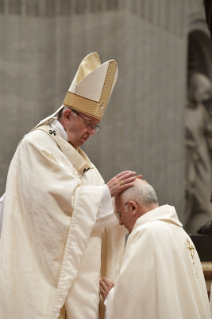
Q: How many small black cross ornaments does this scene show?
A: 2